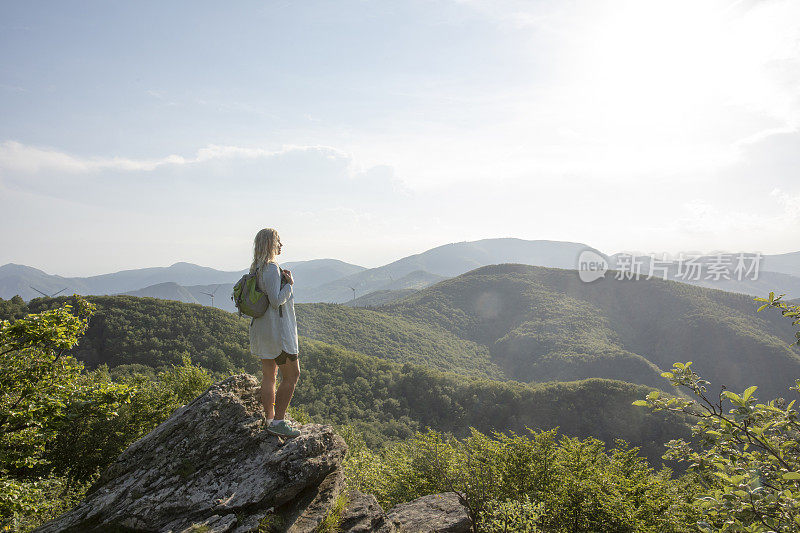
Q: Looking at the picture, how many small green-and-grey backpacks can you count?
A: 1